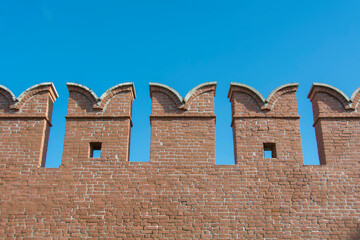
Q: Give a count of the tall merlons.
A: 5